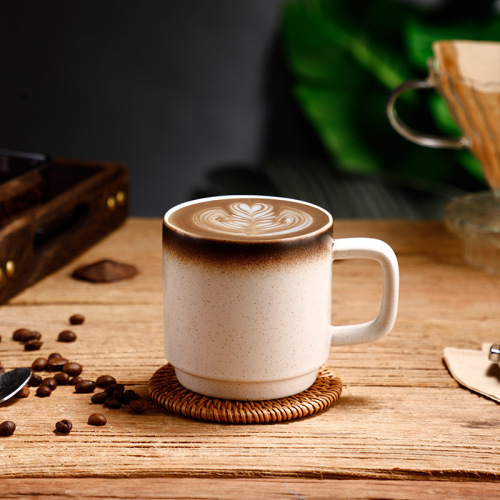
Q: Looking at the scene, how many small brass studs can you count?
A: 4